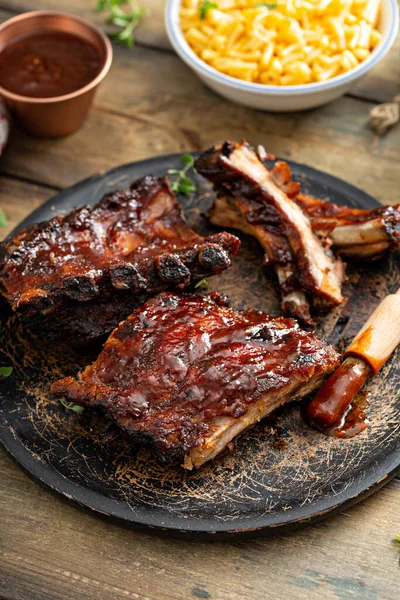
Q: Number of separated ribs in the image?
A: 3